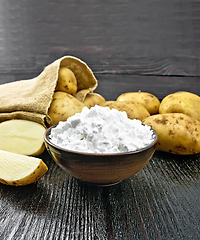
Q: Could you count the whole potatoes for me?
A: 7